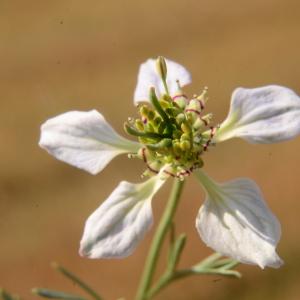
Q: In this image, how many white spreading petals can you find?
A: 5